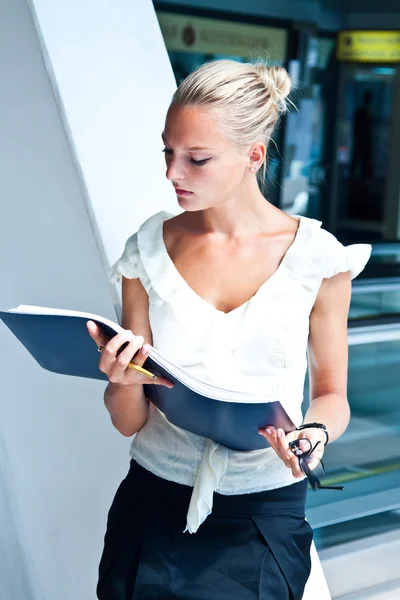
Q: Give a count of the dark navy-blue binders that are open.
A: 1